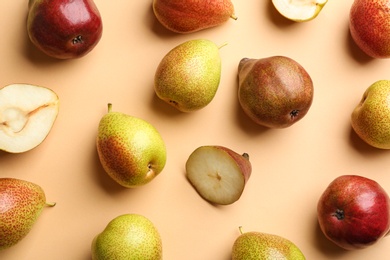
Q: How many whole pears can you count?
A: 11